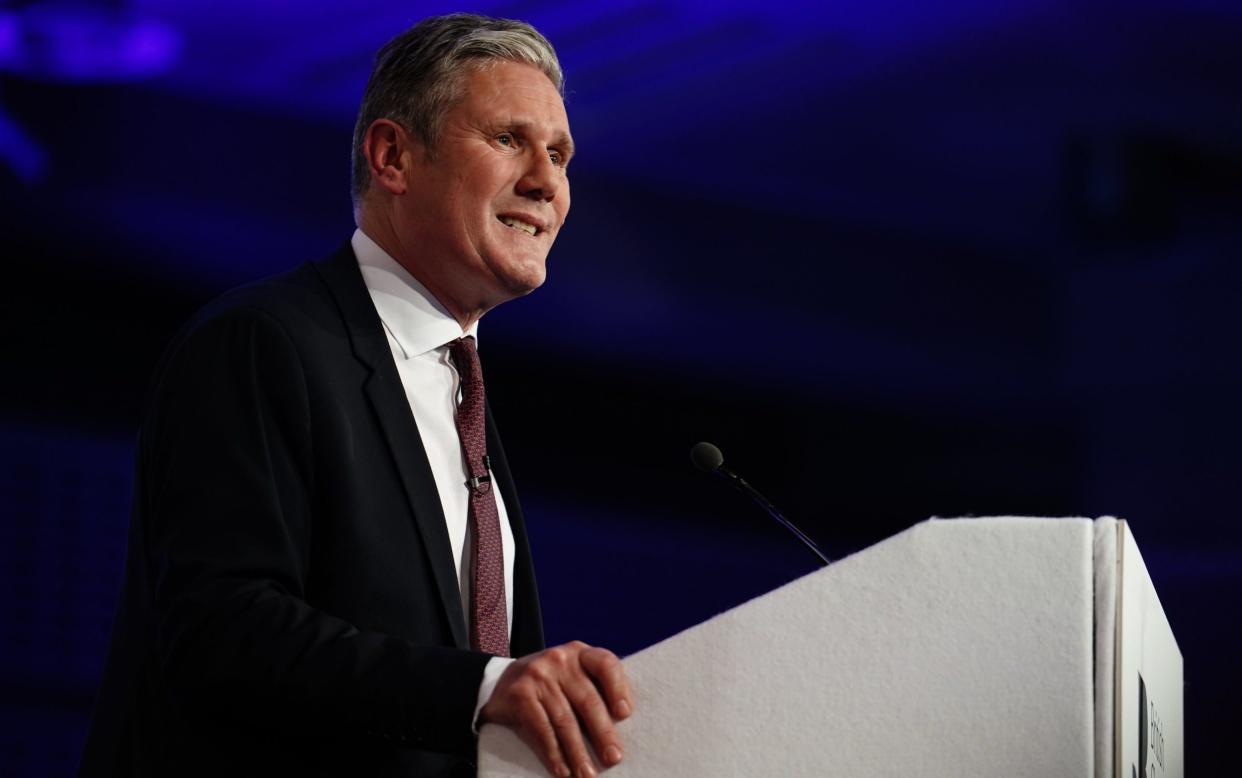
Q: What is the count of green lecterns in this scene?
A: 0